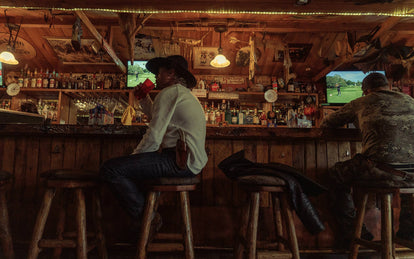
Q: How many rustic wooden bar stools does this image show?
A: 5